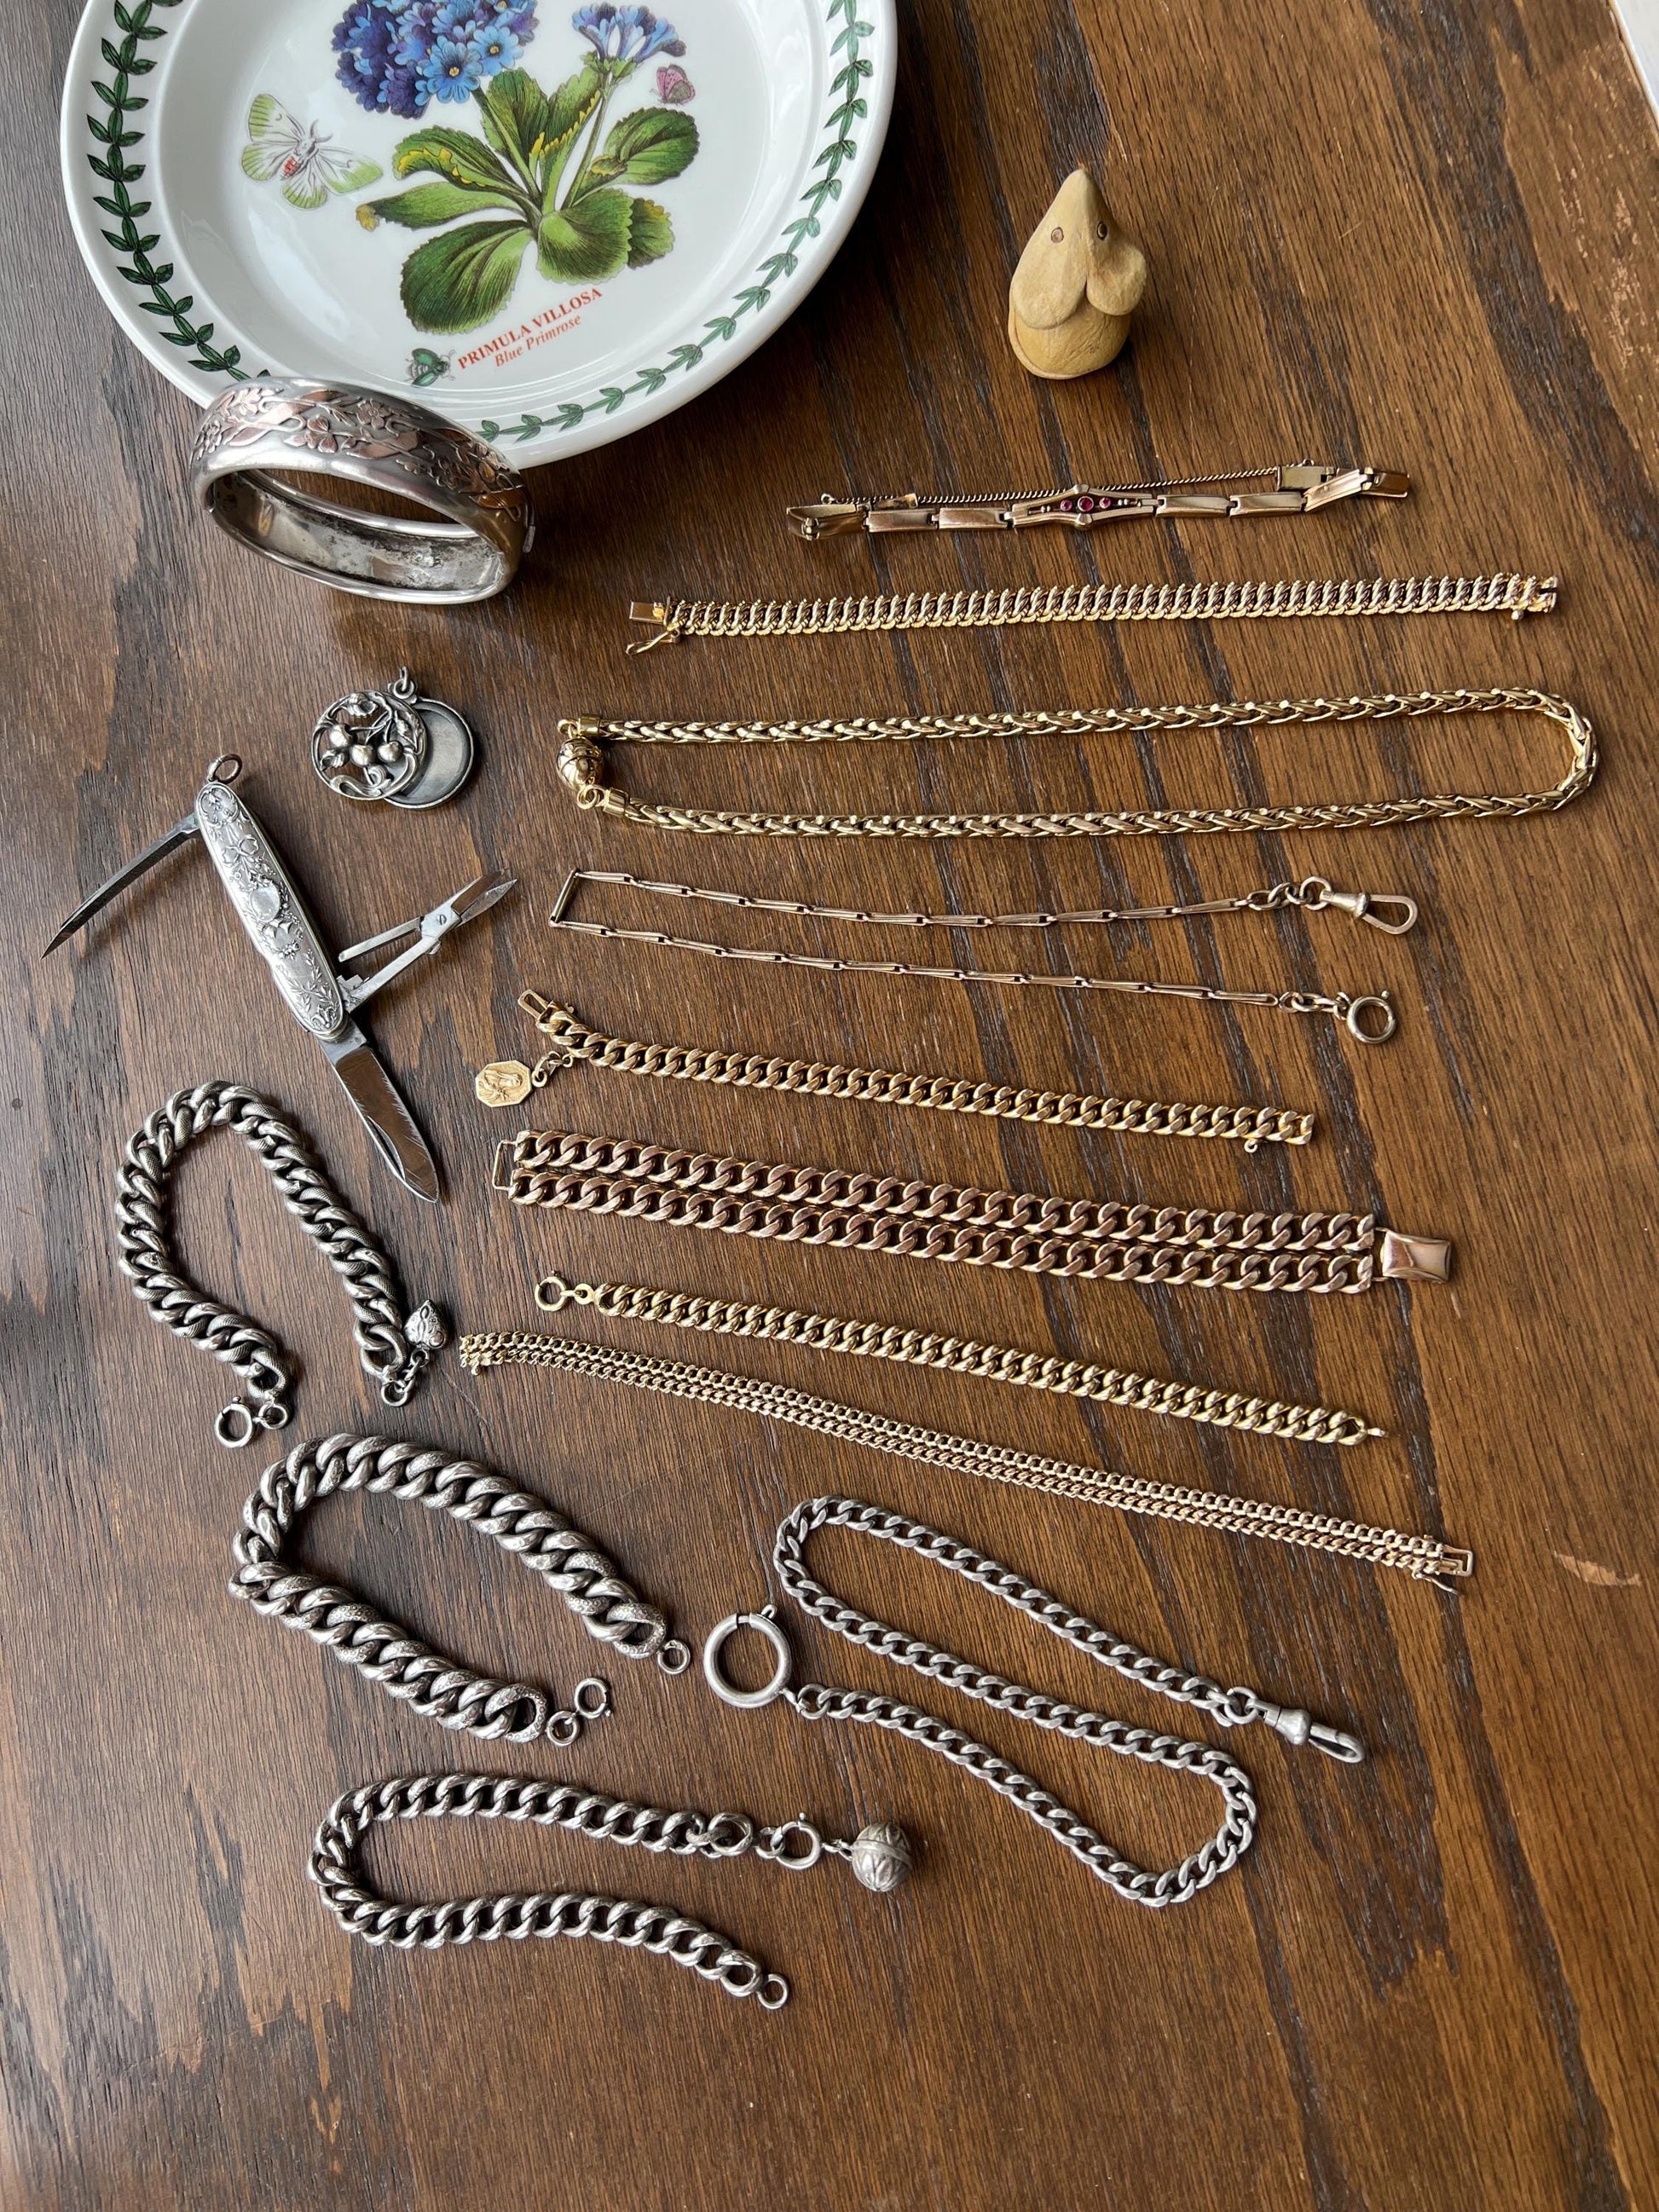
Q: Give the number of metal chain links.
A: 12